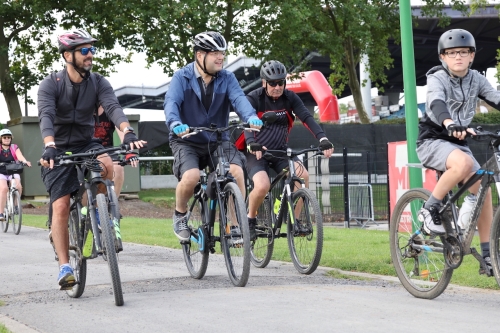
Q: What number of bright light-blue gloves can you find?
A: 2